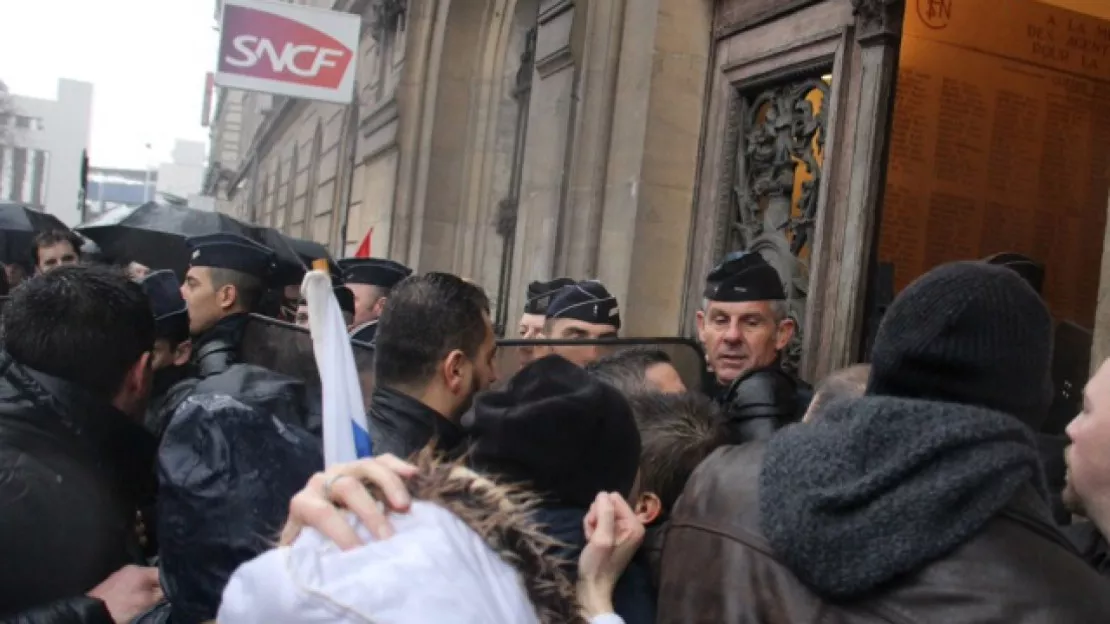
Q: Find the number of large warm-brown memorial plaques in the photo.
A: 1